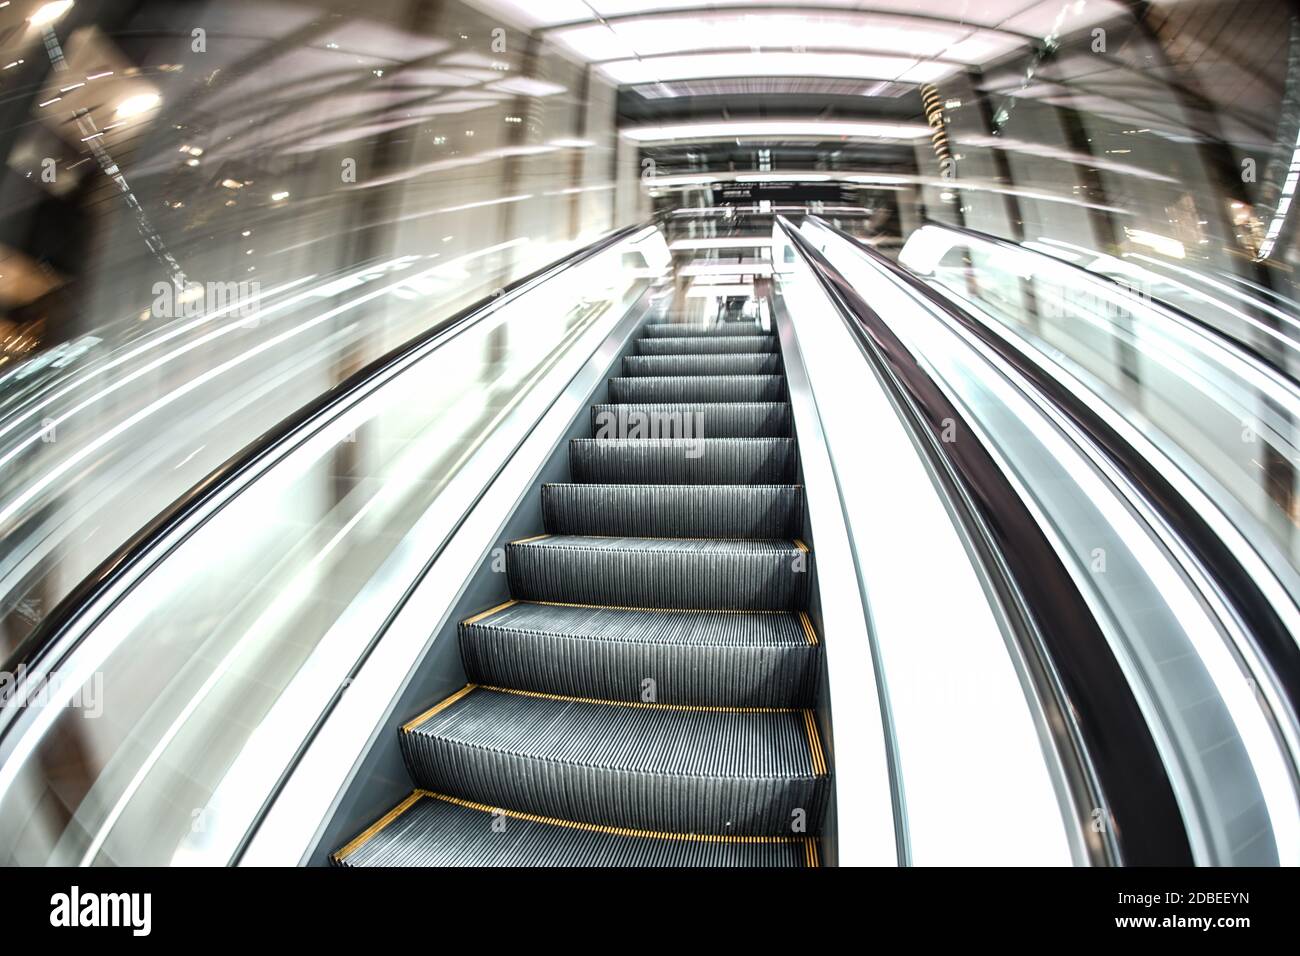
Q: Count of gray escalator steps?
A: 11